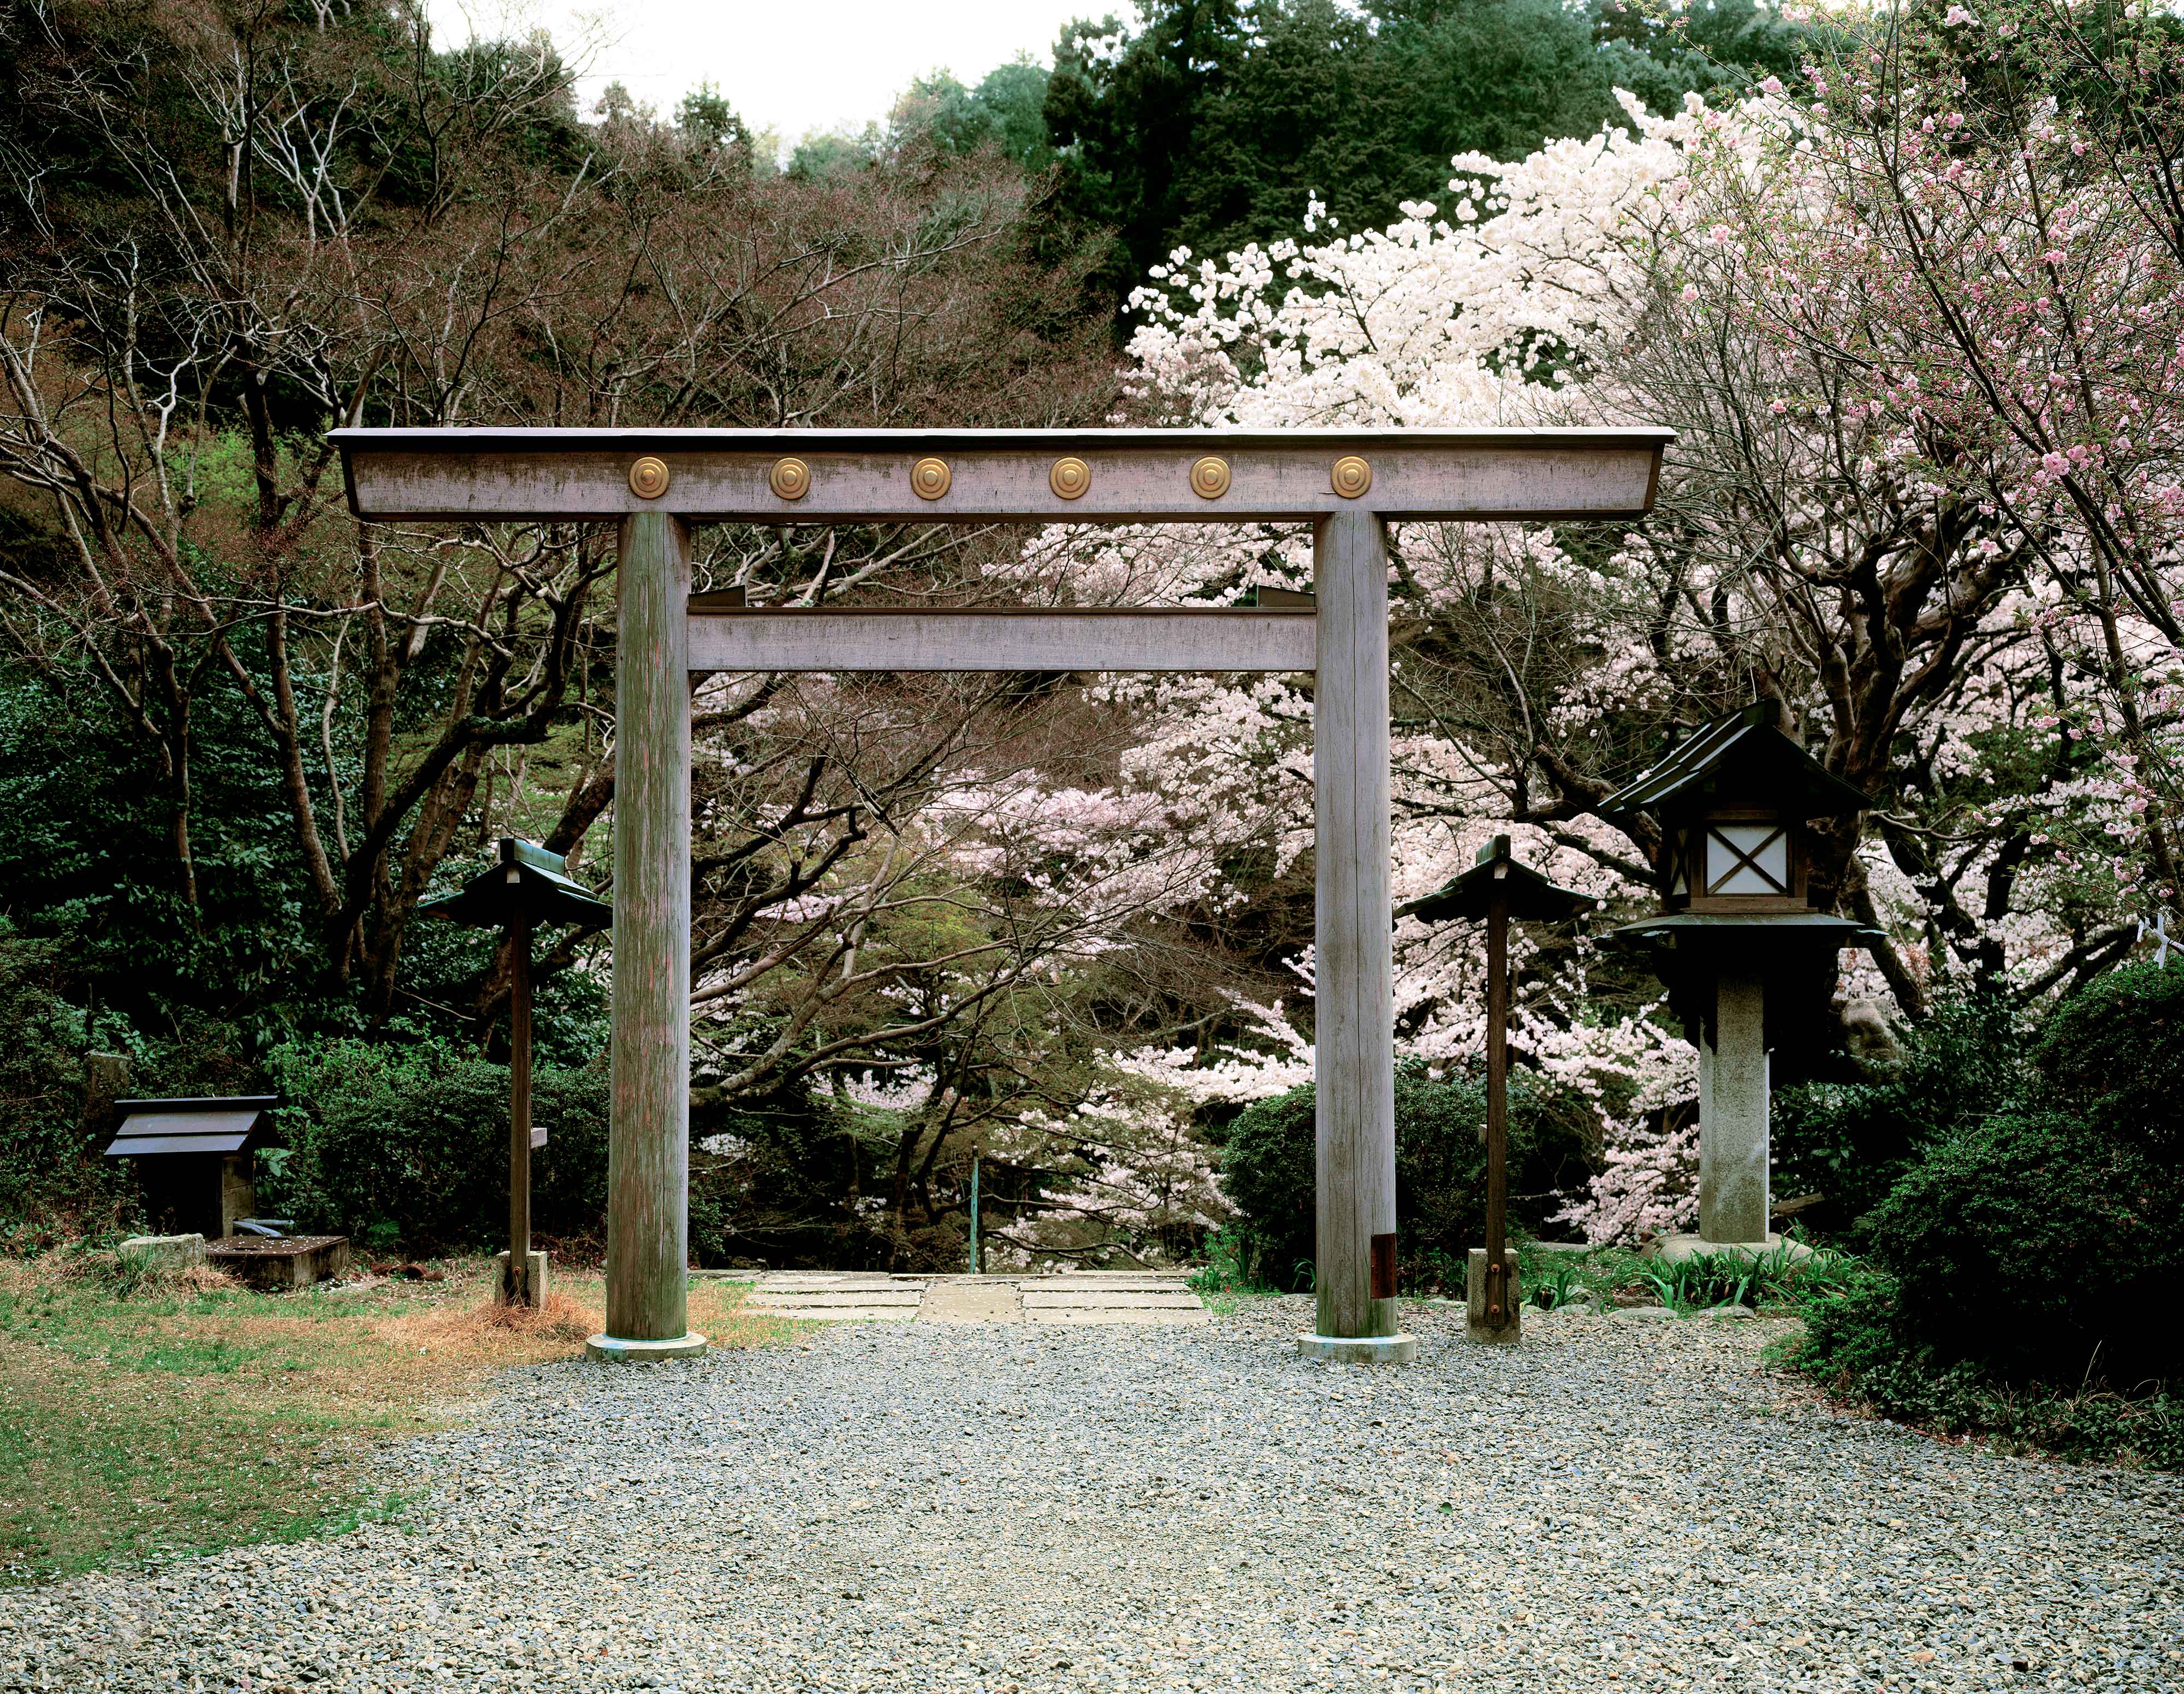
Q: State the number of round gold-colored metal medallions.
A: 6